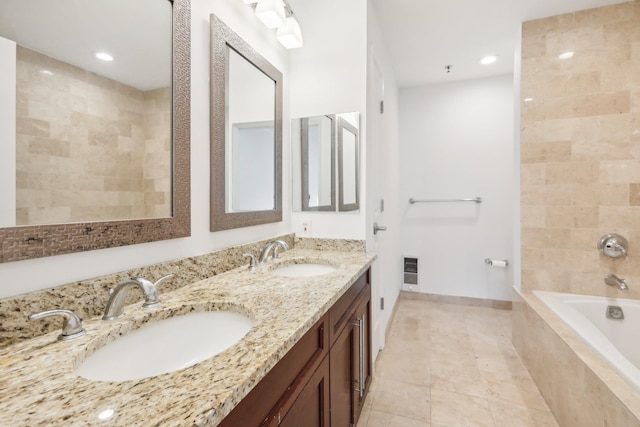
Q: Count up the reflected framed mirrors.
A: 2